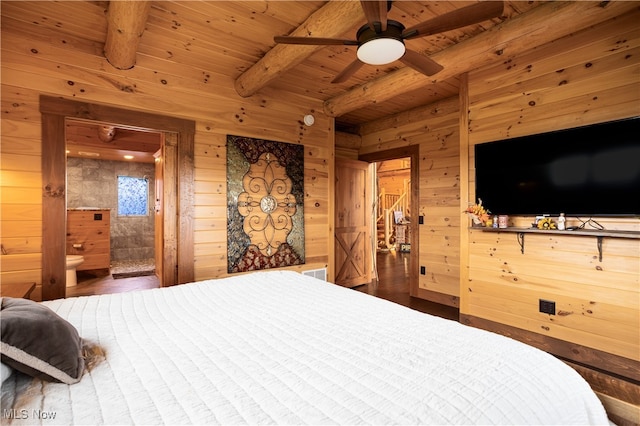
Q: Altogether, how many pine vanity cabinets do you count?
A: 1